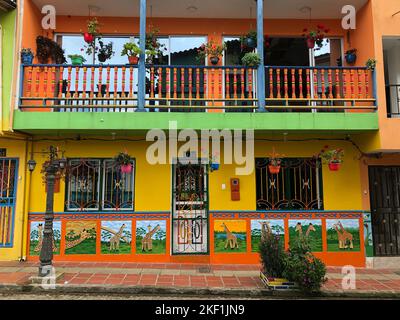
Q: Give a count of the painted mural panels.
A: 8